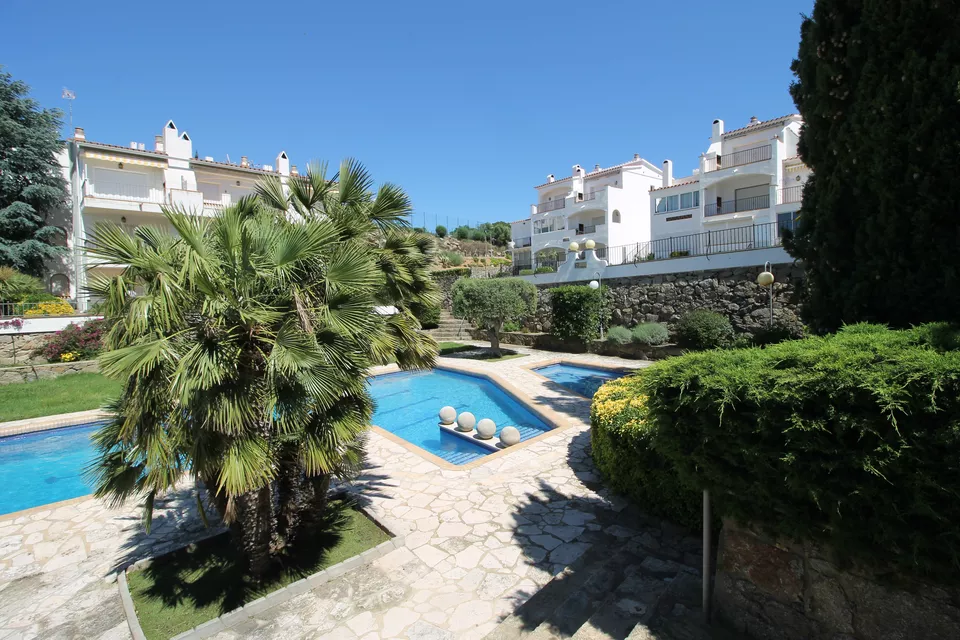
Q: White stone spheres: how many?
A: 4